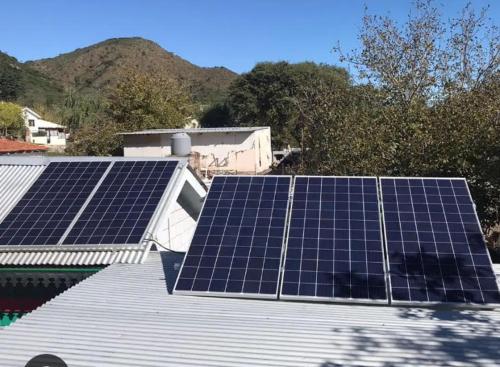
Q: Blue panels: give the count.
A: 5